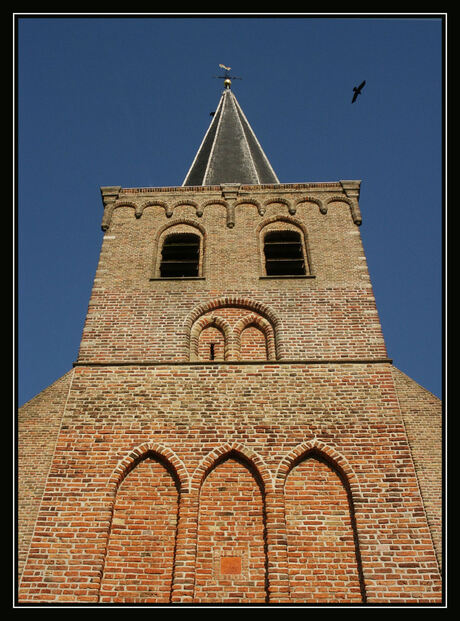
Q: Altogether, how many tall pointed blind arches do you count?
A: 3